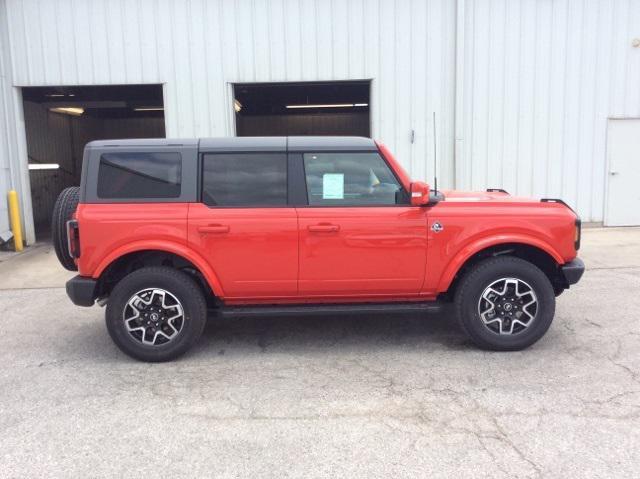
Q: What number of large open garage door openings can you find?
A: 2